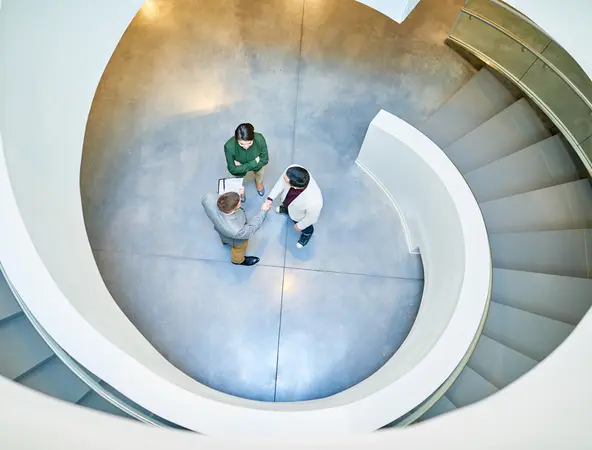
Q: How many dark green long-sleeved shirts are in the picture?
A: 1